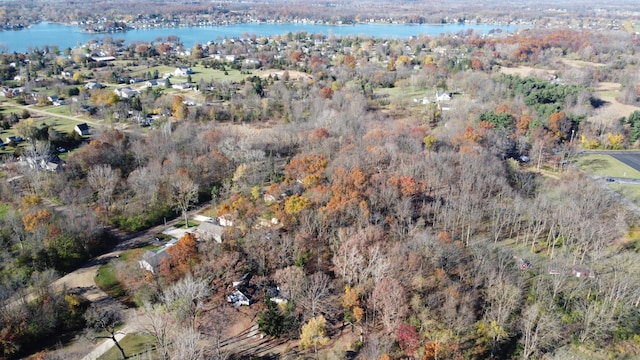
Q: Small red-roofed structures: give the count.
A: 3